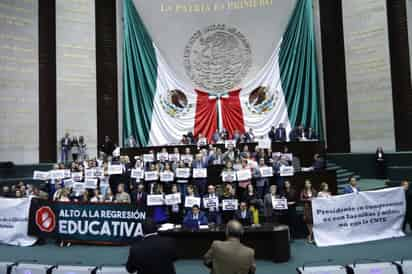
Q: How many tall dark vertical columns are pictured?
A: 4